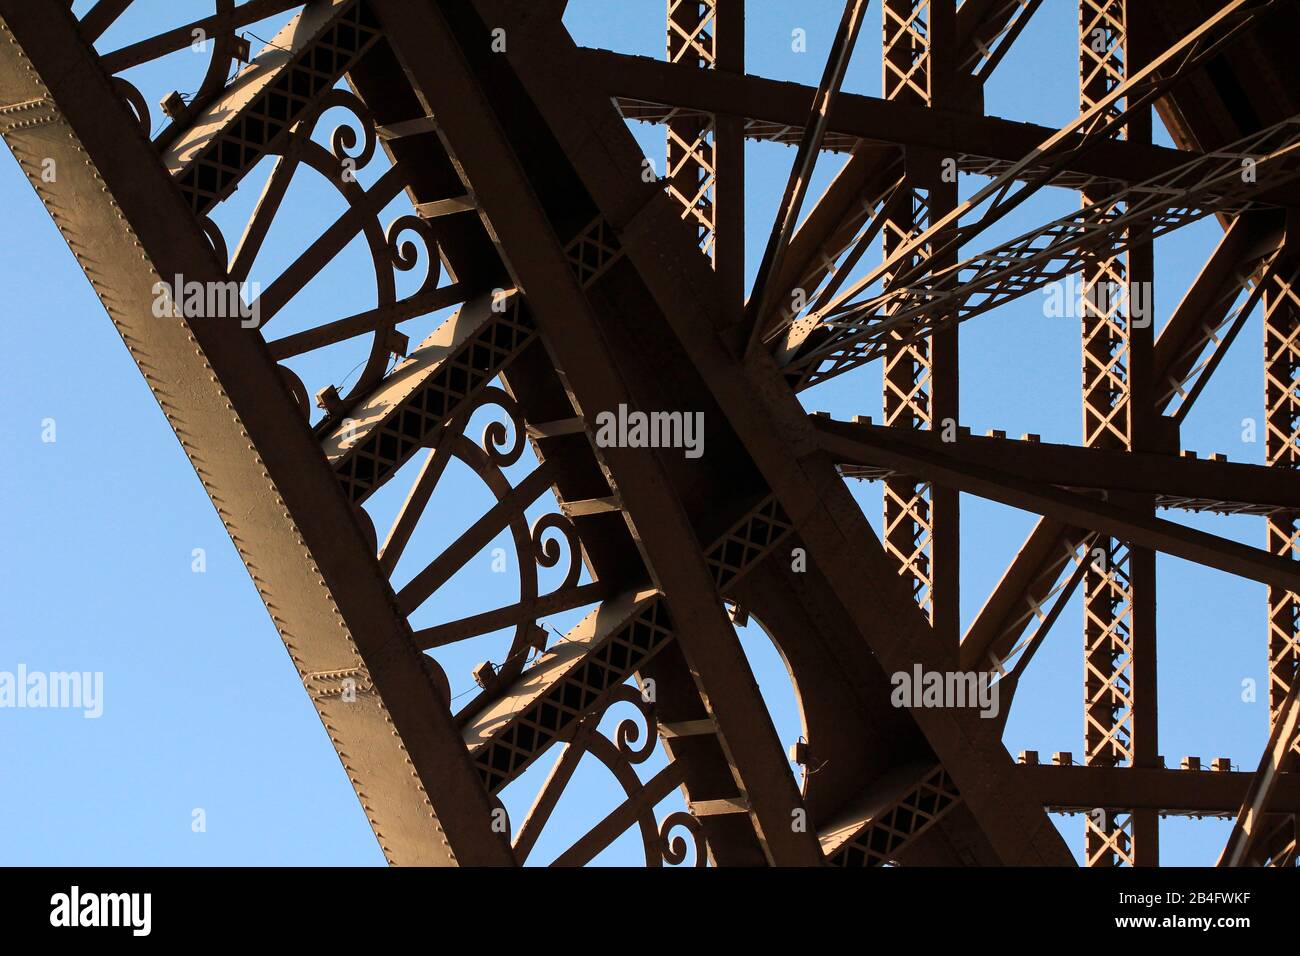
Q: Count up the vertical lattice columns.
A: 4